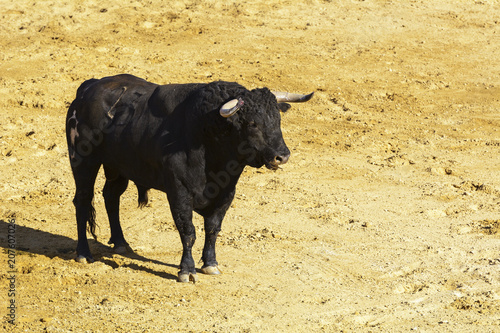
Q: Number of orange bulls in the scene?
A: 0